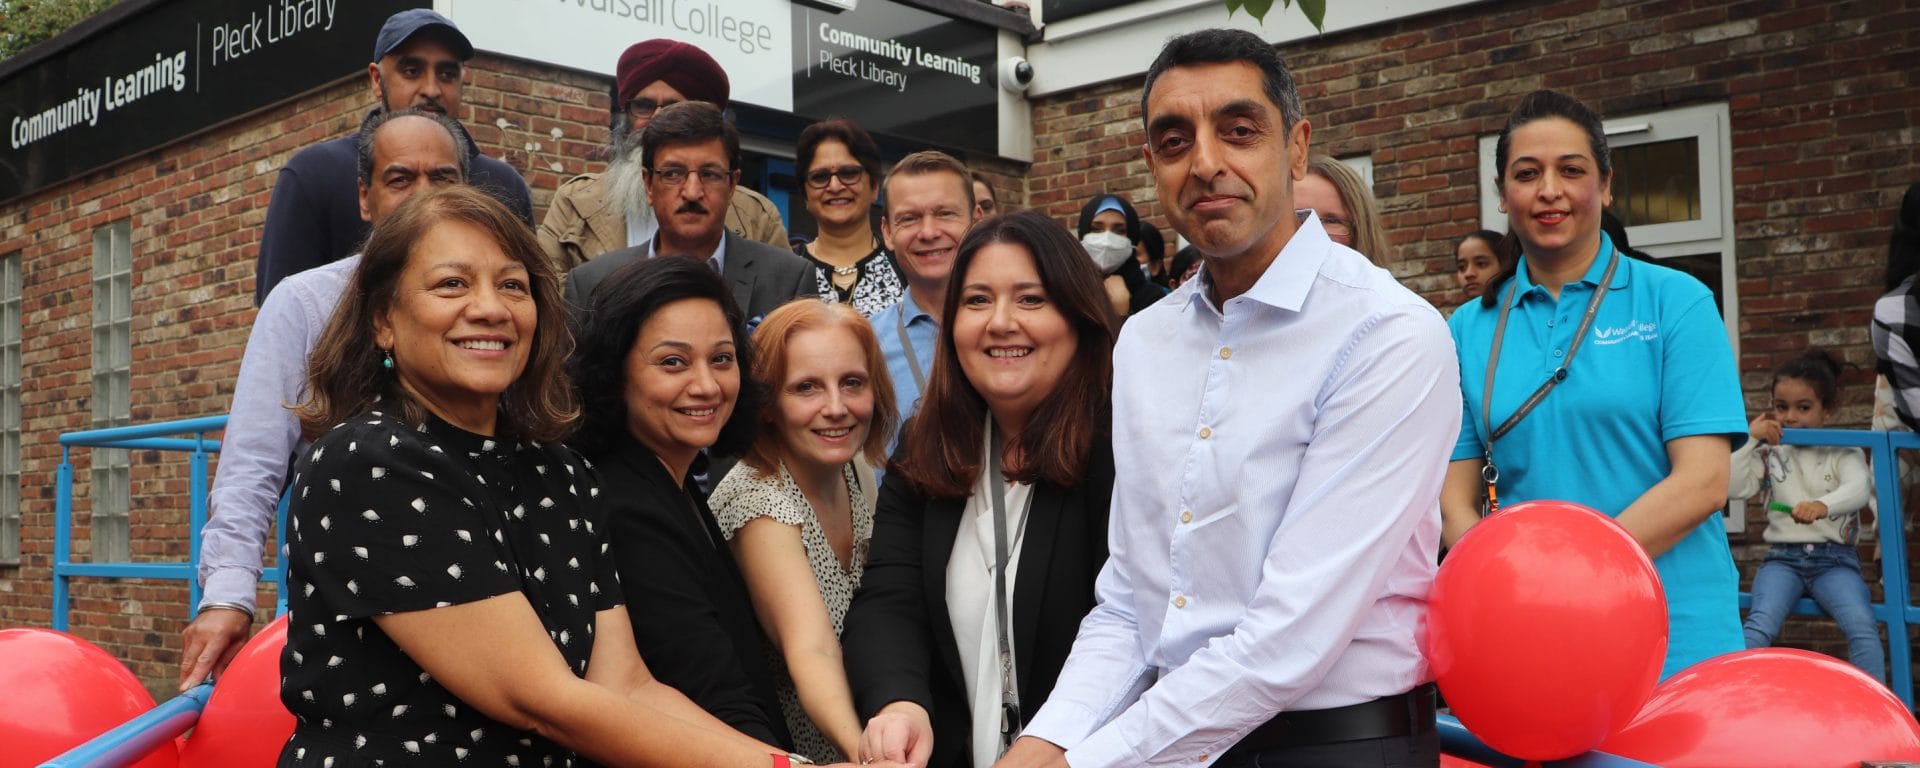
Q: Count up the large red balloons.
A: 4